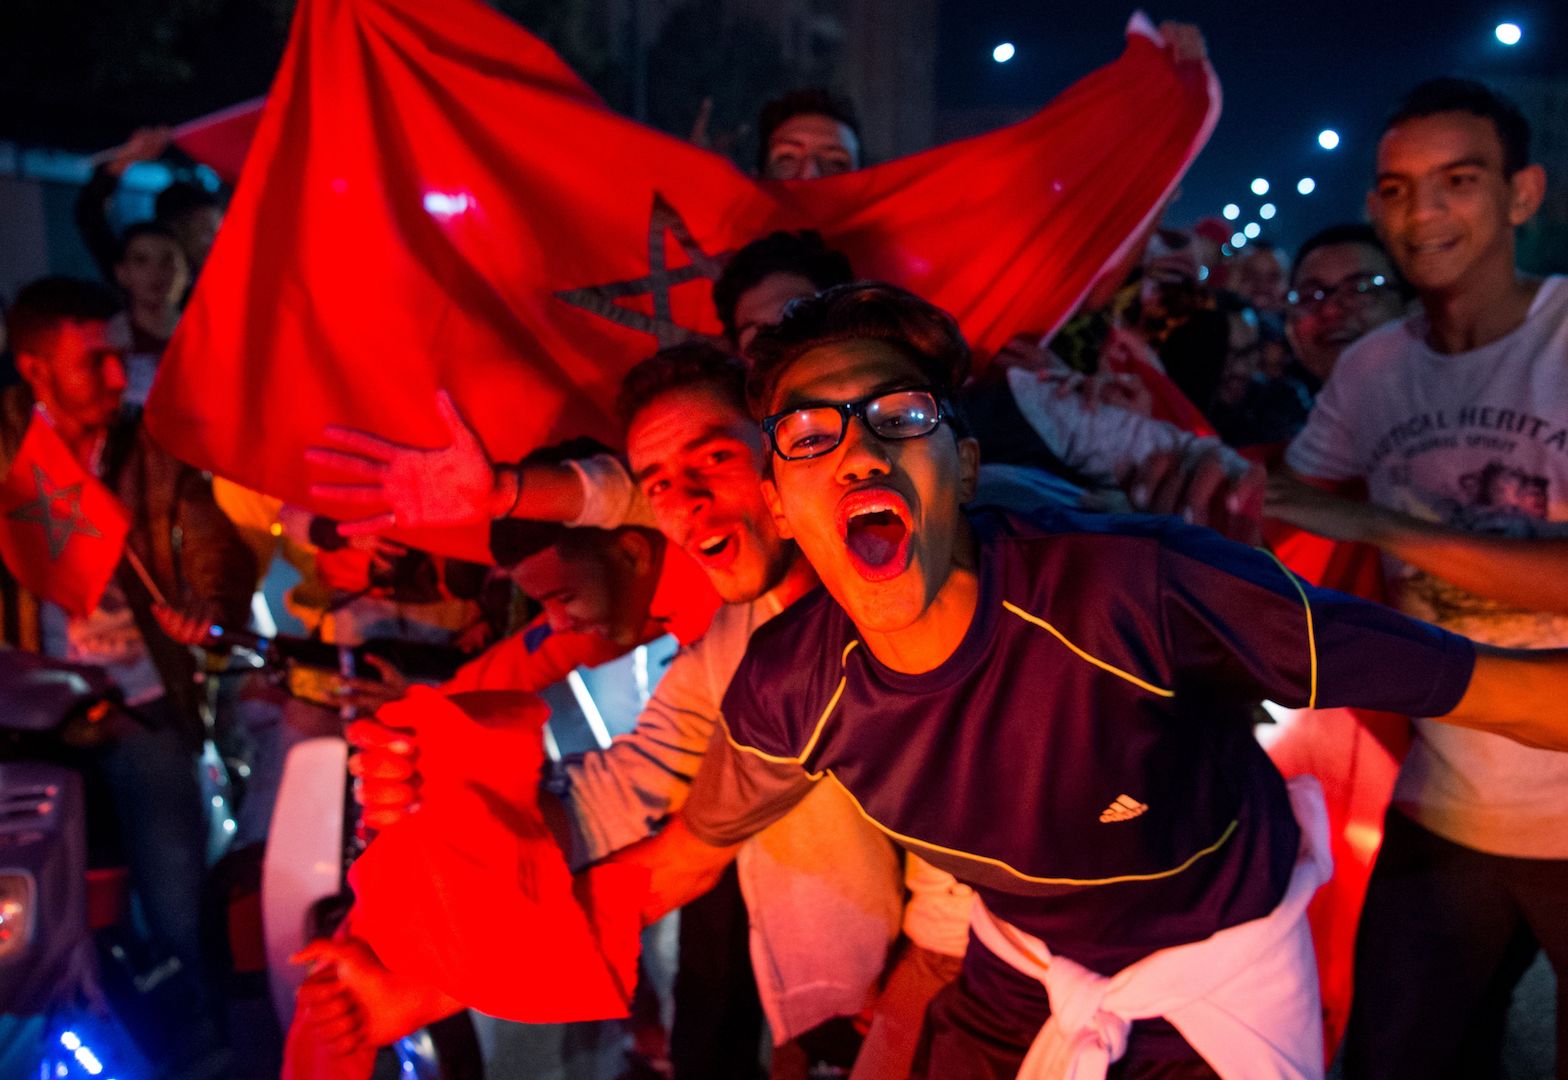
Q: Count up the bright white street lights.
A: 9